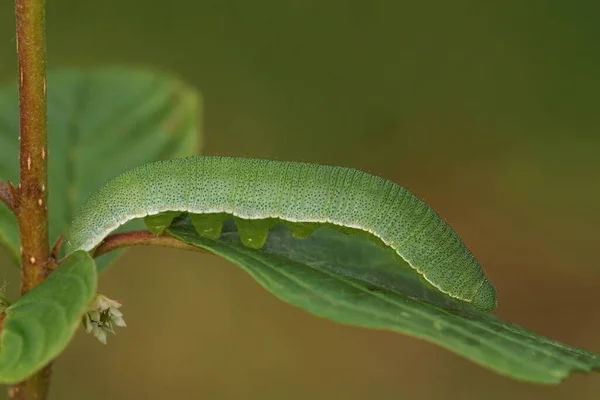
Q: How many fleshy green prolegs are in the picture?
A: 4